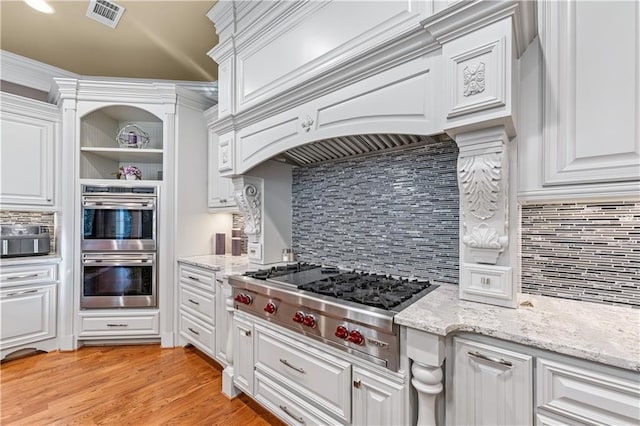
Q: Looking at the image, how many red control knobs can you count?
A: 7